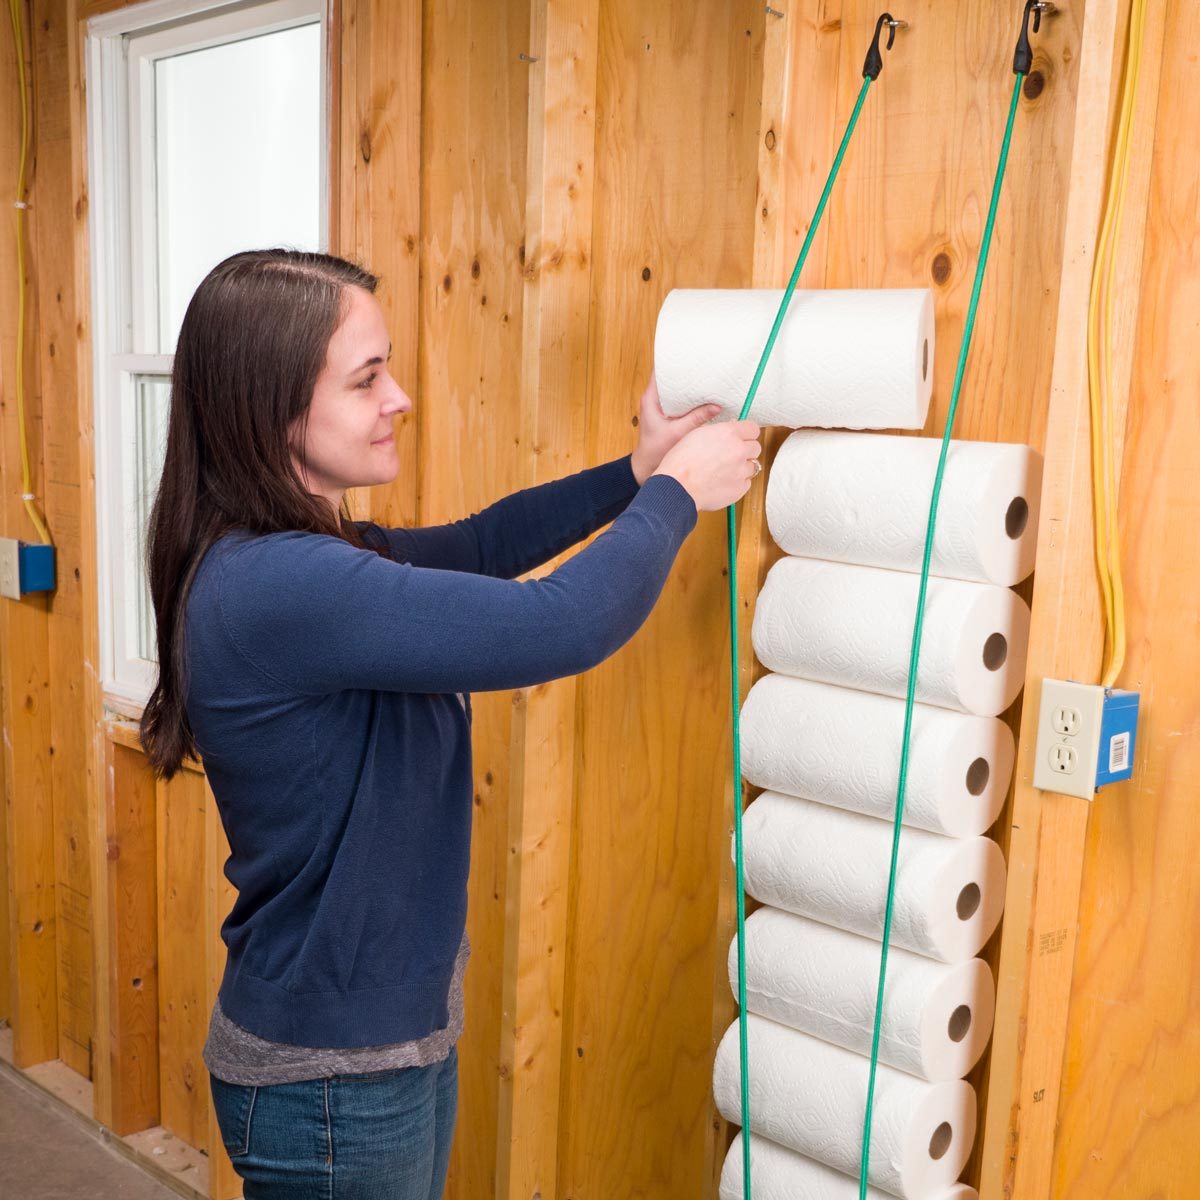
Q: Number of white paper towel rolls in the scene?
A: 8